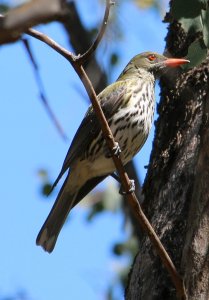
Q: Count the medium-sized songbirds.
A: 1